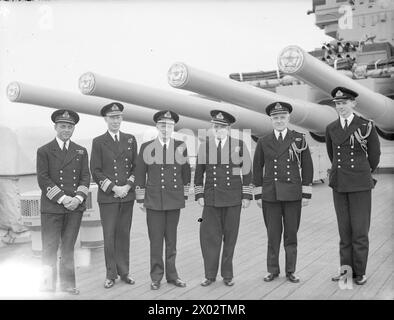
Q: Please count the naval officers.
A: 6